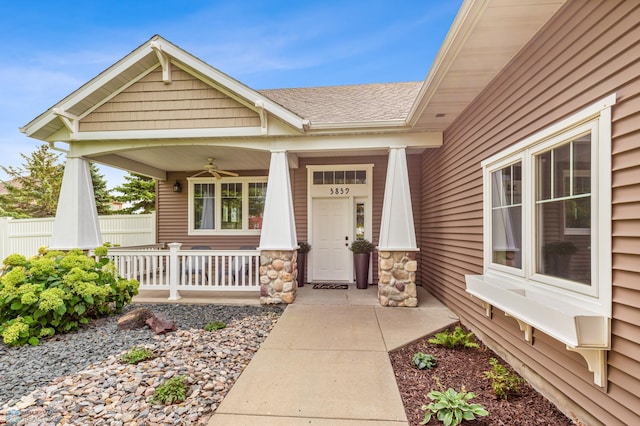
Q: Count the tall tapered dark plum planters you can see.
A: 2